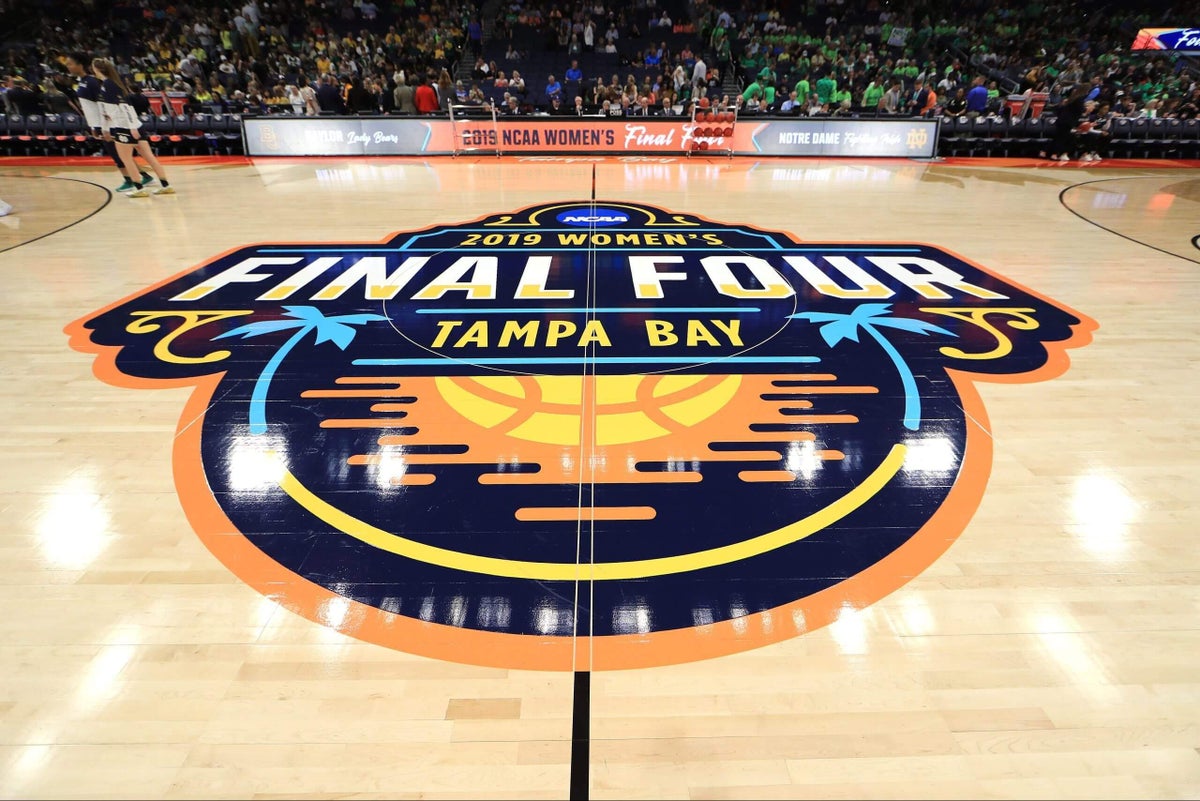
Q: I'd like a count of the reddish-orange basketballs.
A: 11